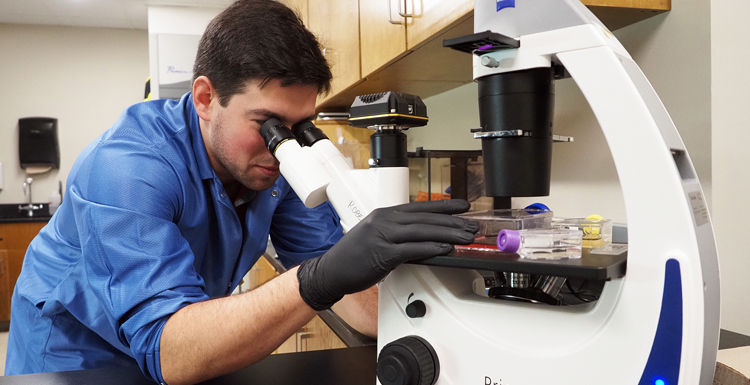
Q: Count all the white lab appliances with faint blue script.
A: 1